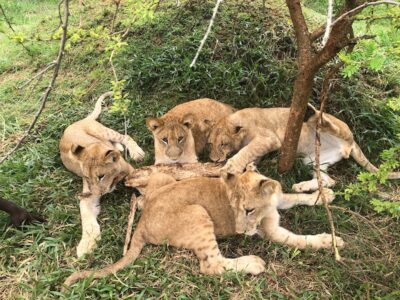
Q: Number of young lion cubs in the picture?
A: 4